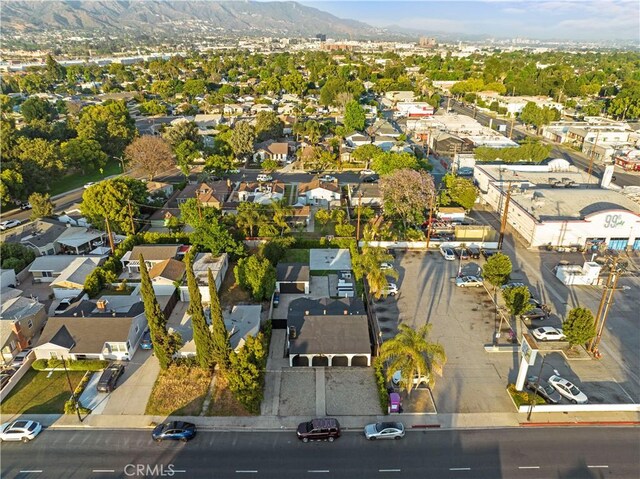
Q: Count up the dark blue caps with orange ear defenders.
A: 0